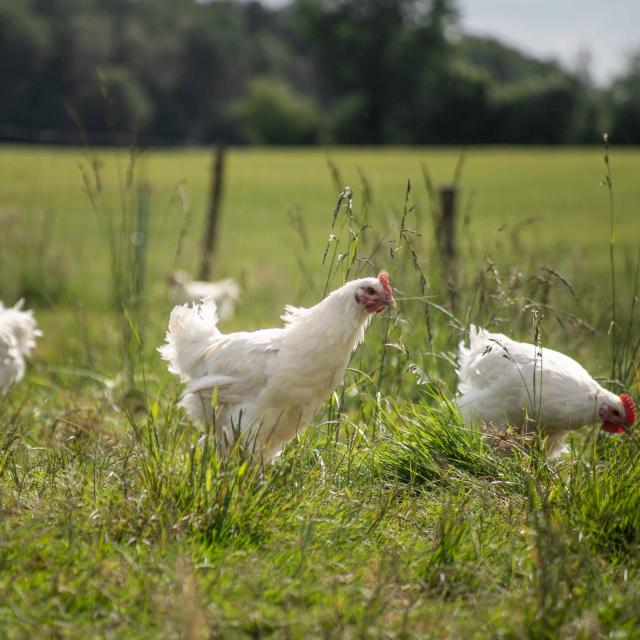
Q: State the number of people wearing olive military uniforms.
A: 0